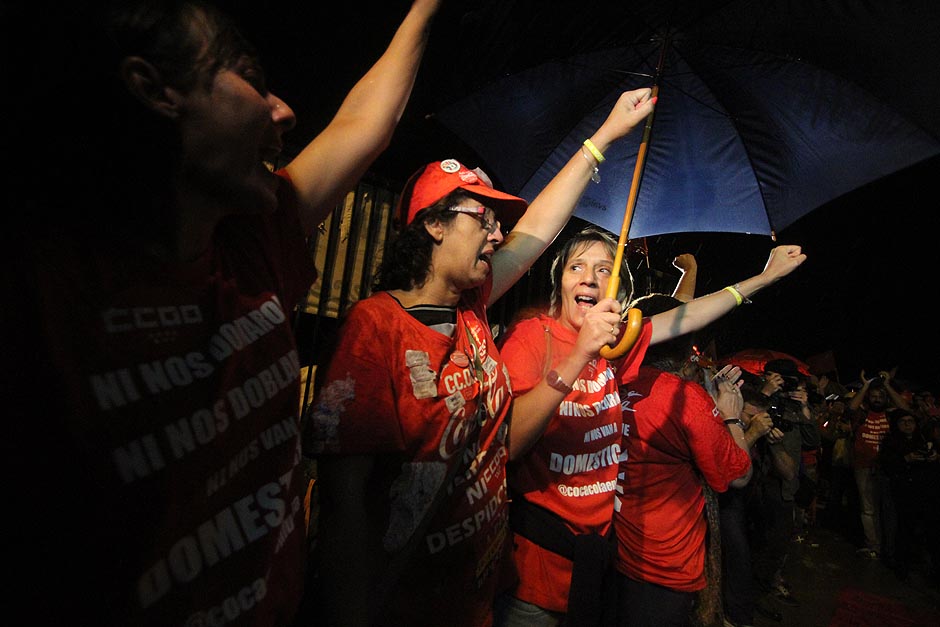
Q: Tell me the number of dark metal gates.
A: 1